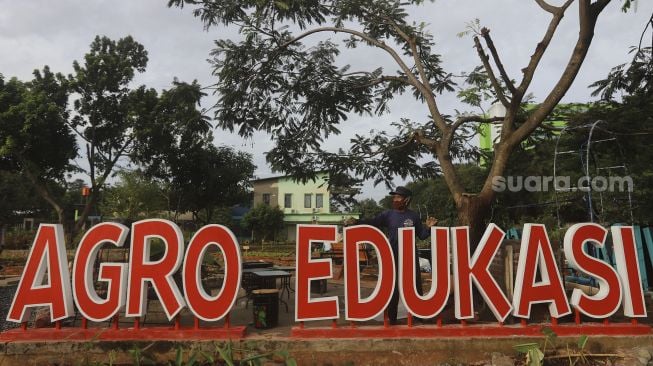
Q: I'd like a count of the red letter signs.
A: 11